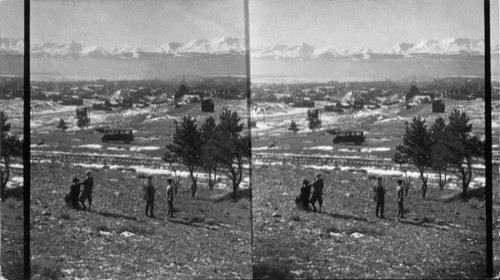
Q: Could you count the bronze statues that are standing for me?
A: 0